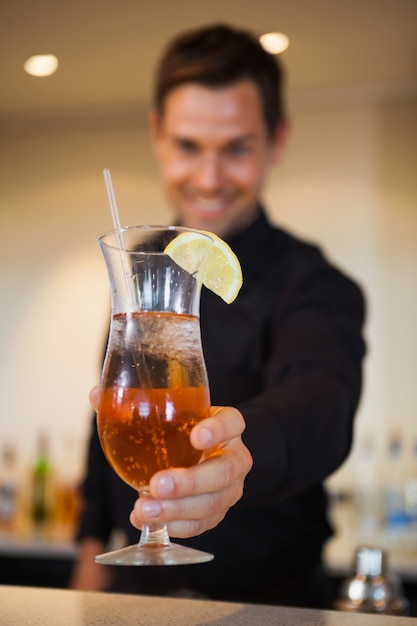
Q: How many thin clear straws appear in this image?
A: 1